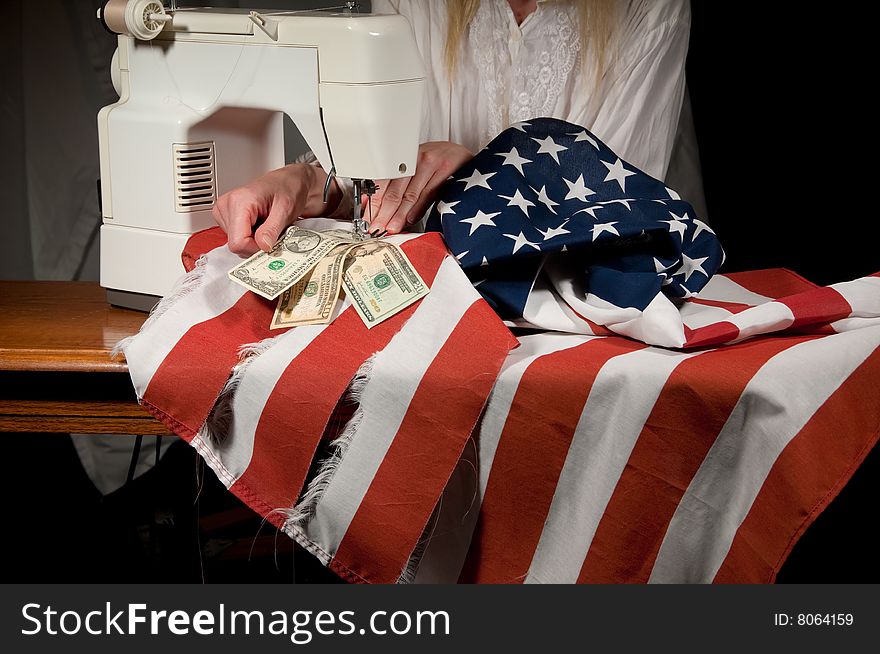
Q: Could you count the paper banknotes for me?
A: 3